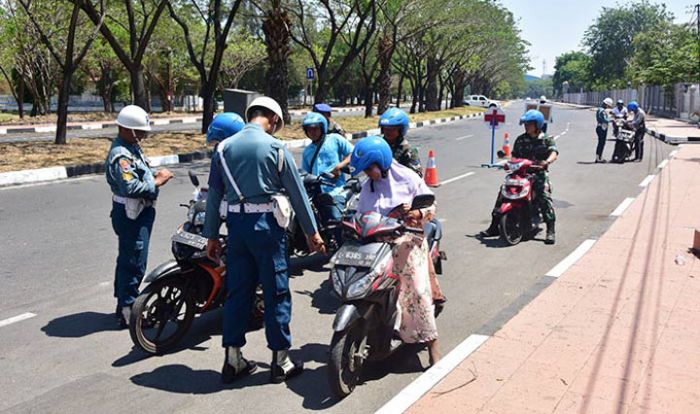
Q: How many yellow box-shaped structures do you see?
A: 0